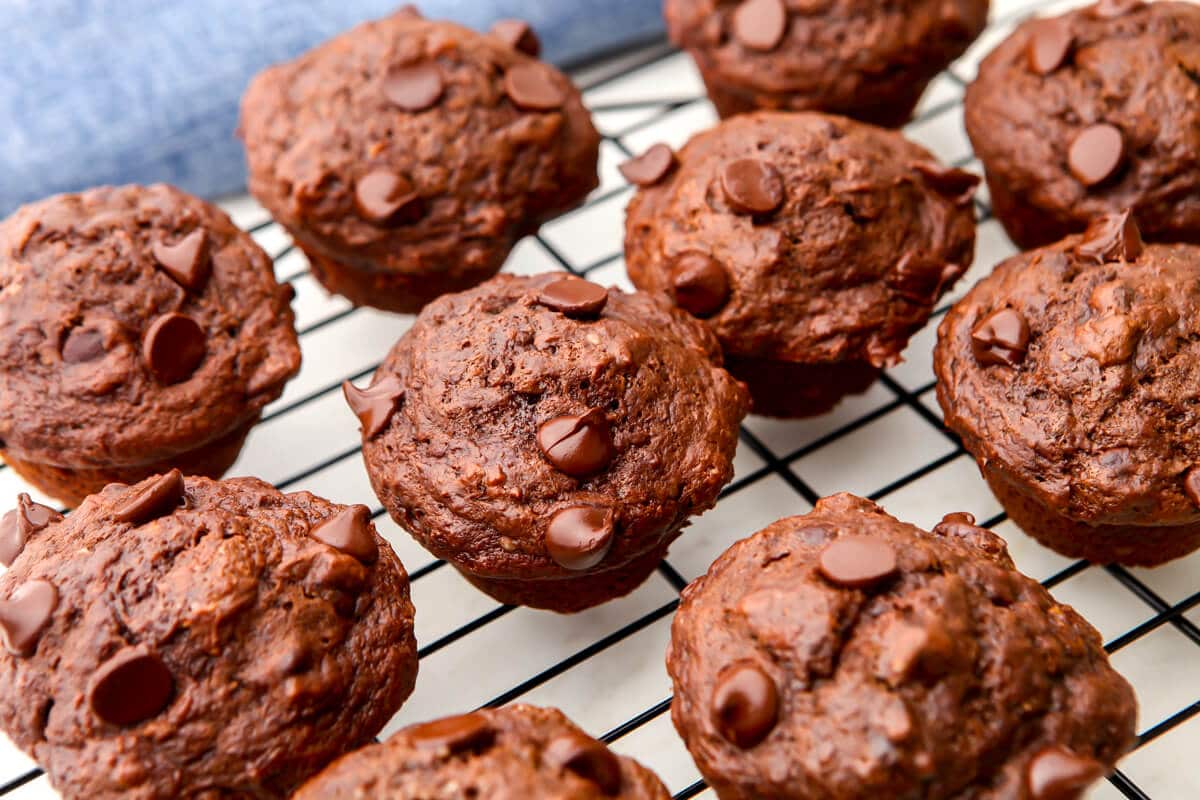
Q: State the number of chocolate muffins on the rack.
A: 10